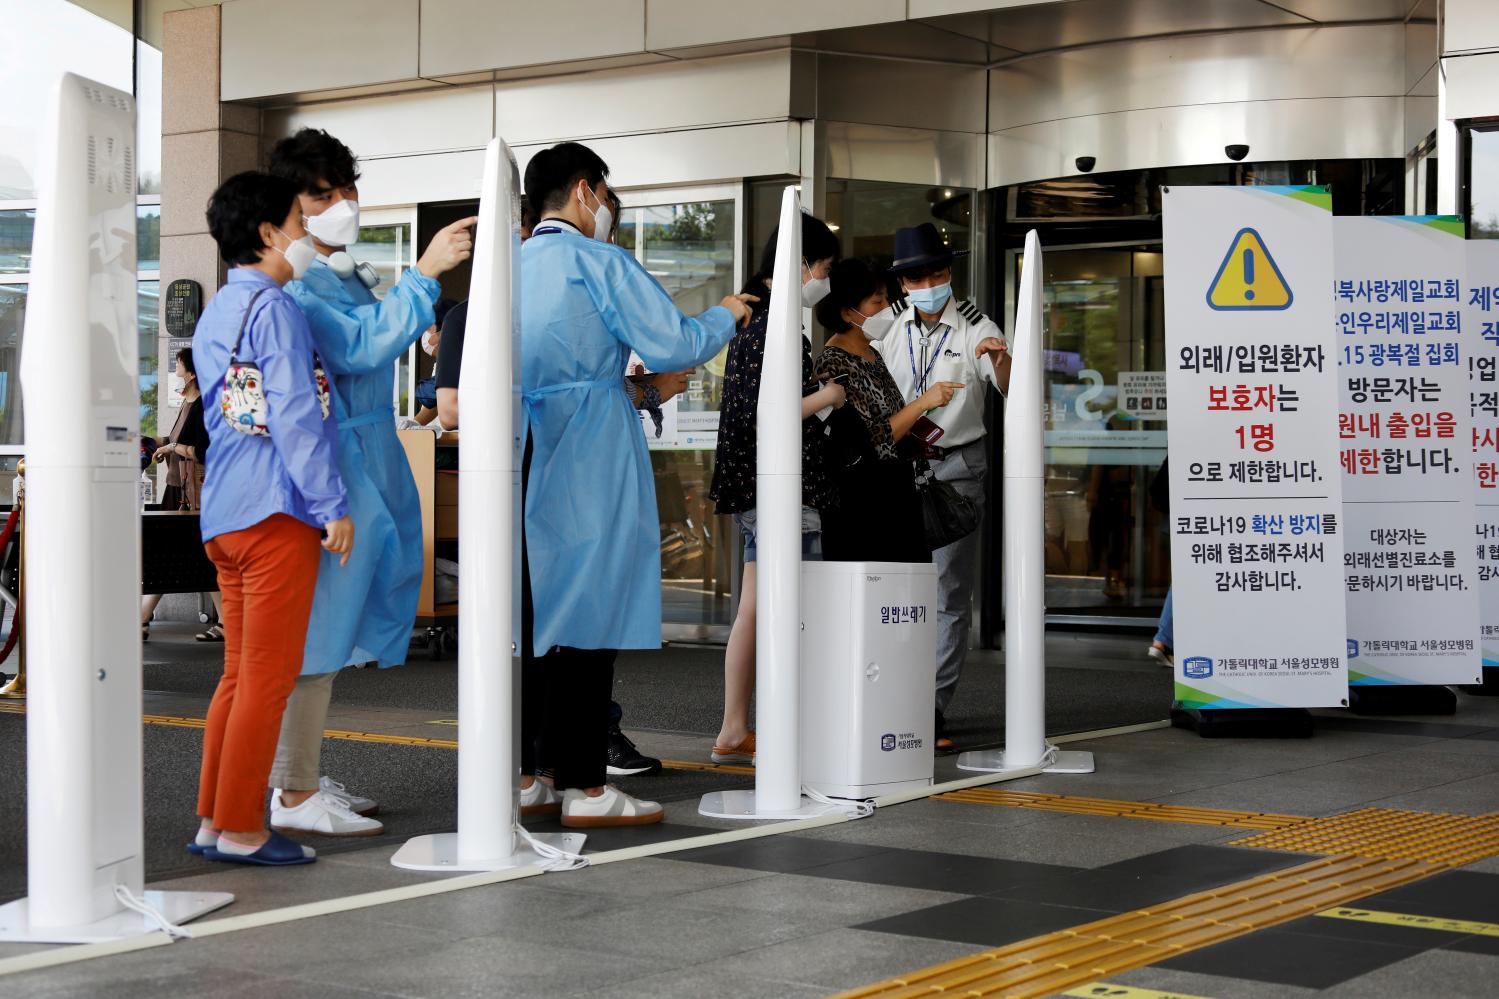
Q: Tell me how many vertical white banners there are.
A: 3